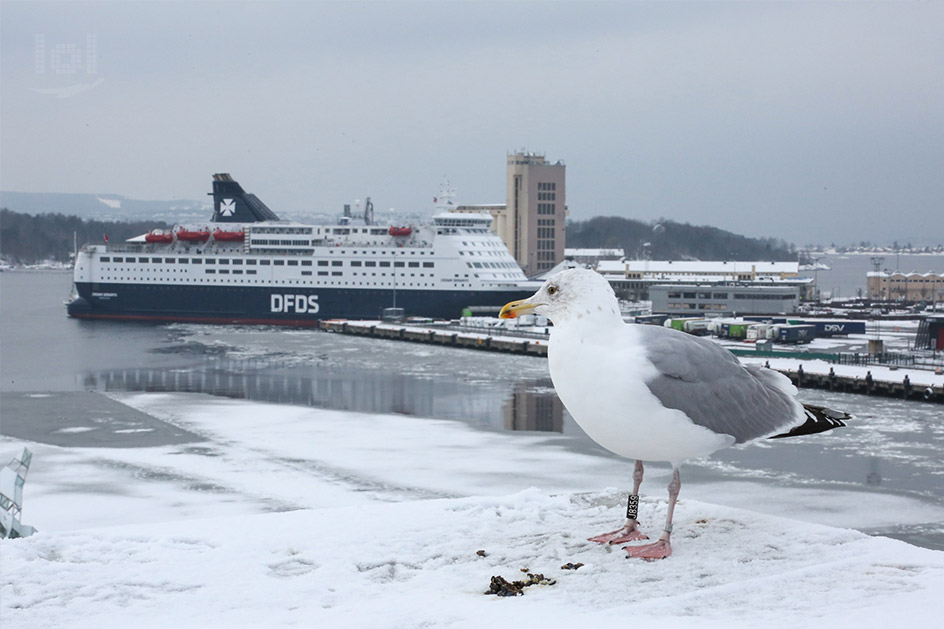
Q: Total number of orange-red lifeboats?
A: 4